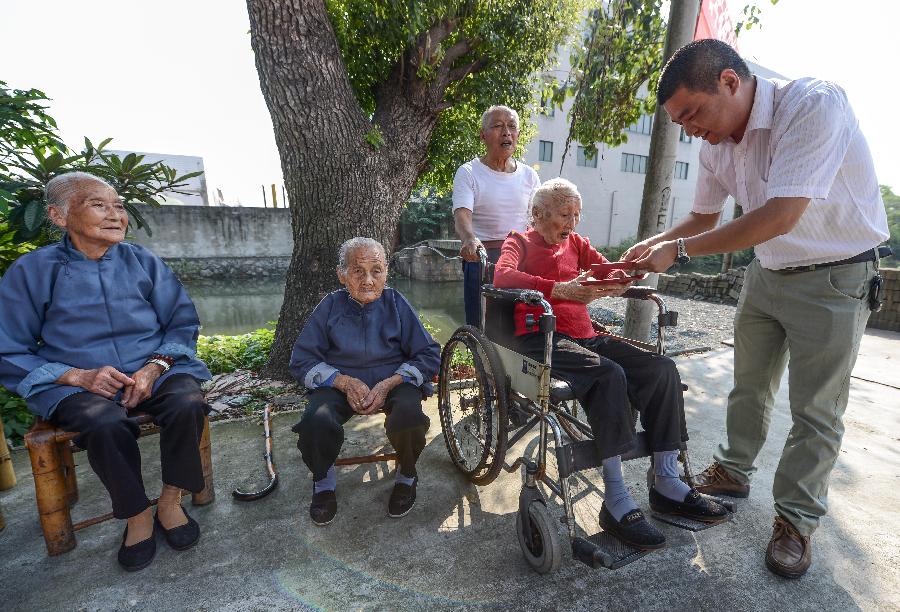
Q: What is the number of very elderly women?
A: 3